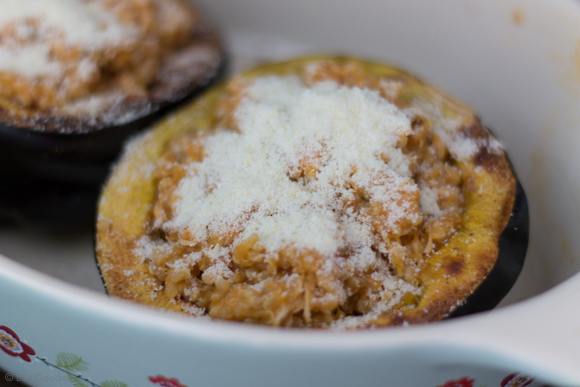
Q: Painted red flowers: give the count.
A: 4